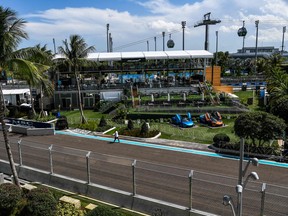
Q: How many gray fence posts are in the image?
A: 6